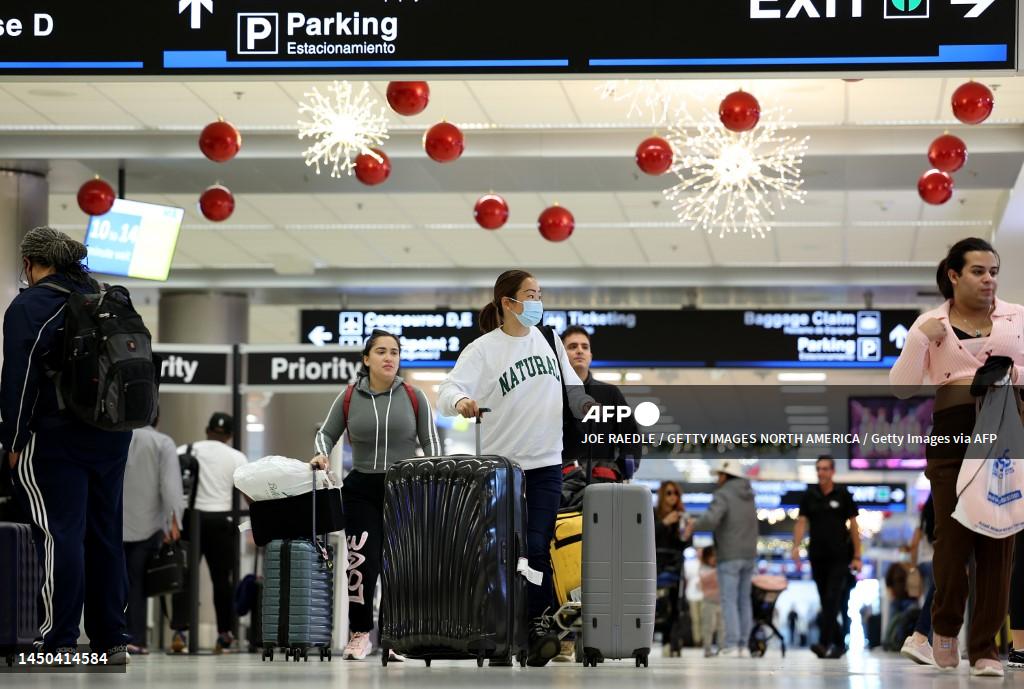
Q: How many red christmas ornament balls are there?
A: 13